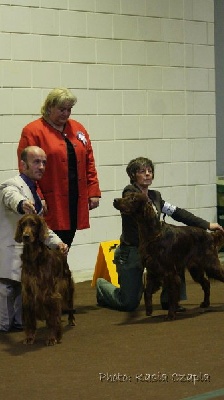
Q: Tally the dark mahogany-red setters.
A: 2